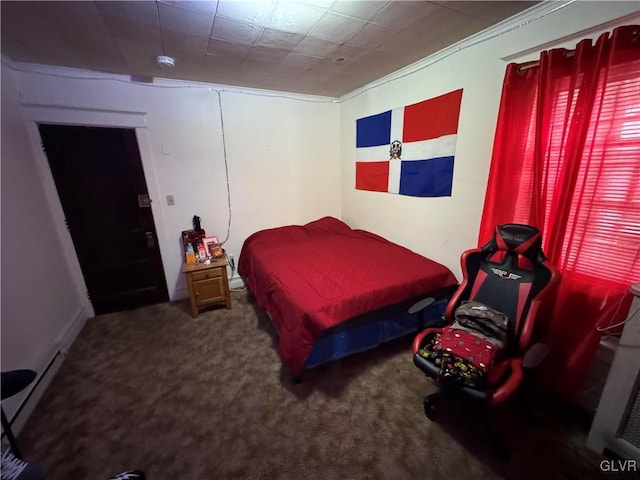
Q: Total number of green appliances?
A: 0